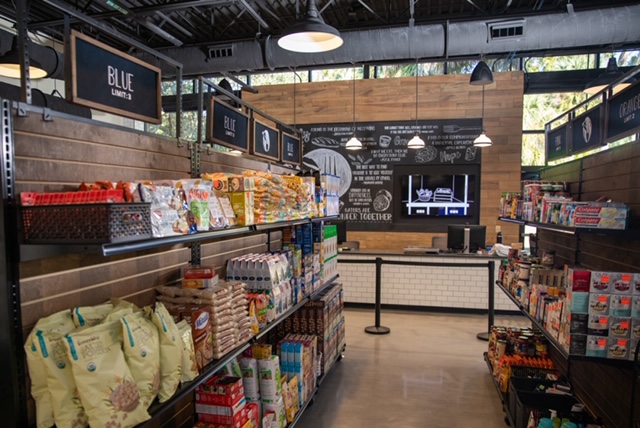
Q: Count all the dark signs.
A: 7